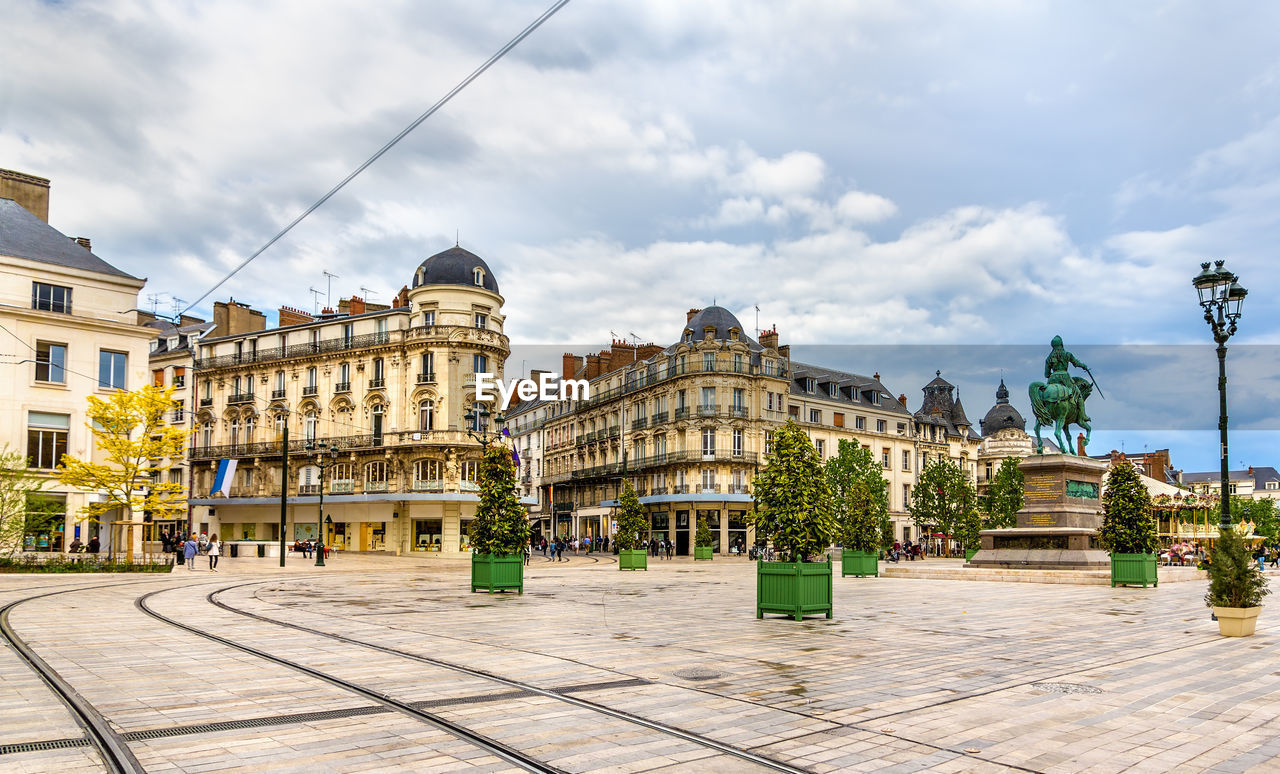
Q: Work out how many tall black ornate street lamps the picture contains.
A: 3